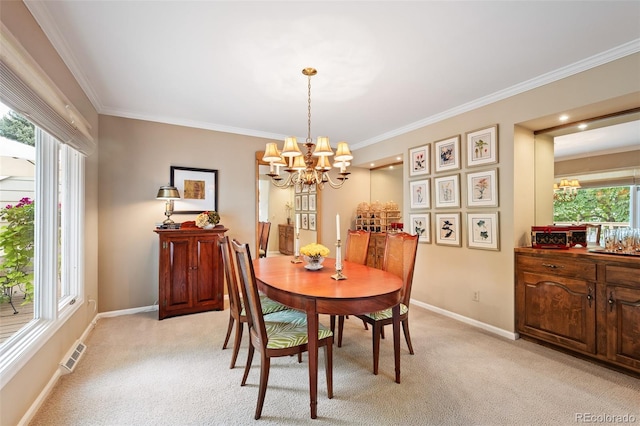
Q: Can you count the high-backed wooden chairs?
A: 4